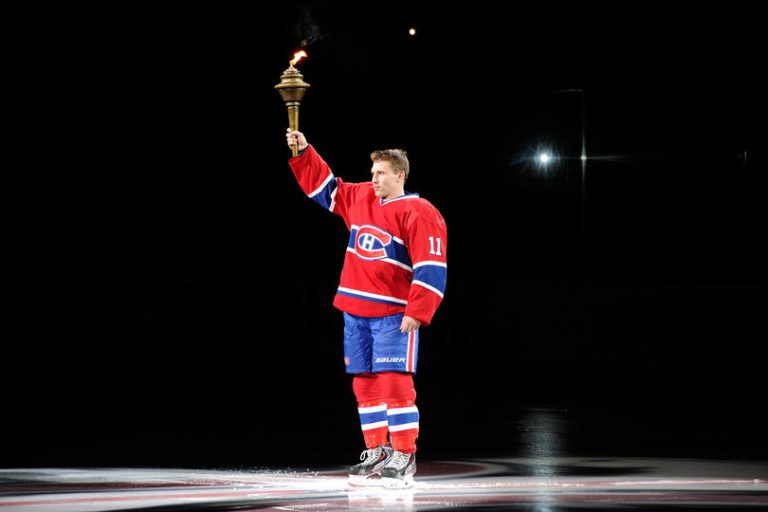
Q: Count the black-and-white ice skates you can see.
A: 2